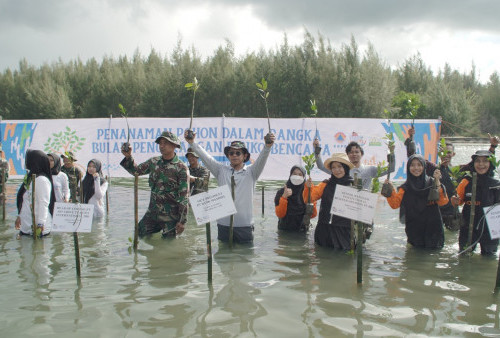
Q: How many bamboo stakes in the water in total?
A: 13